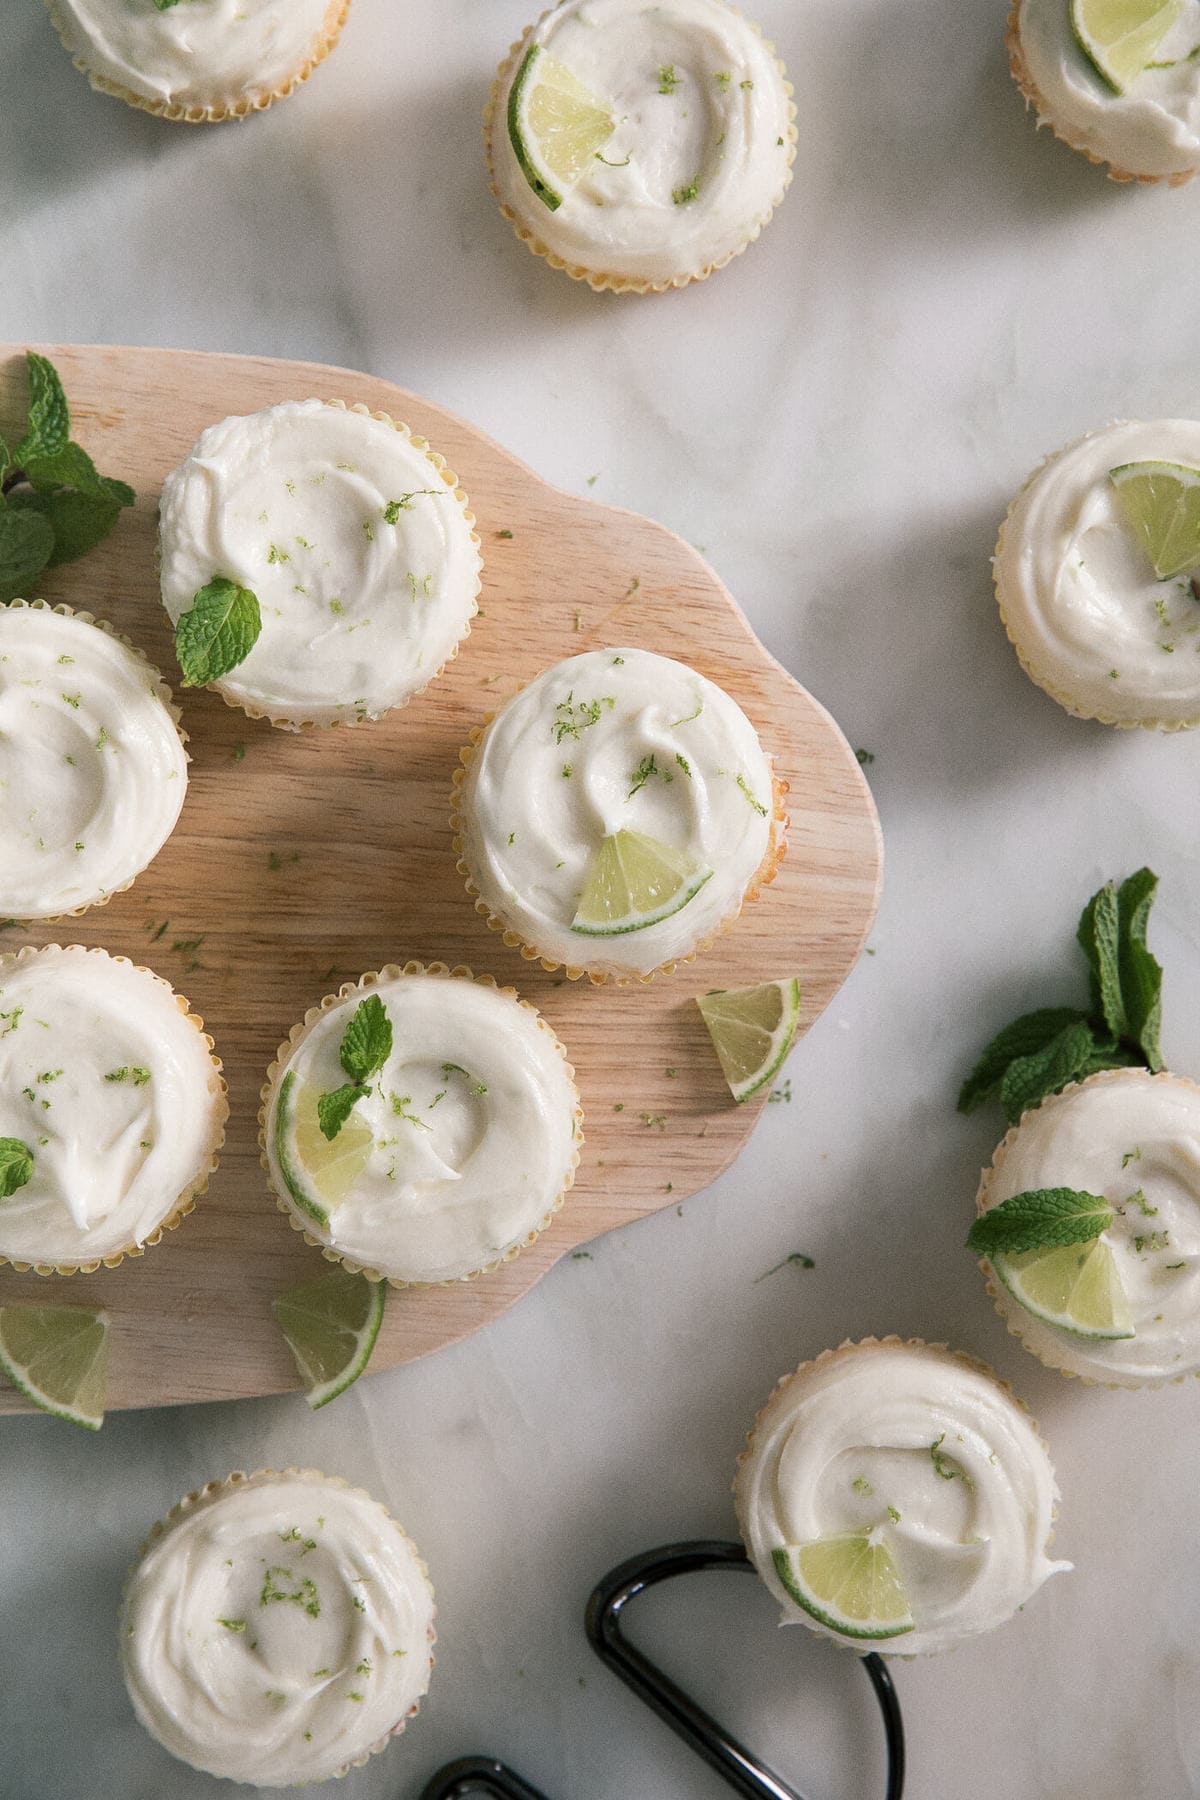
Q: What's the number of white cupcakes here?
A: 12